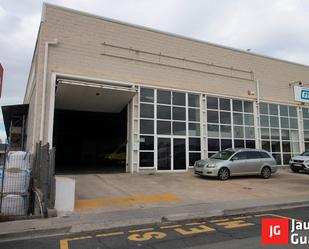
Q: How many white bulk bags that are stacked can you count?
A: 3